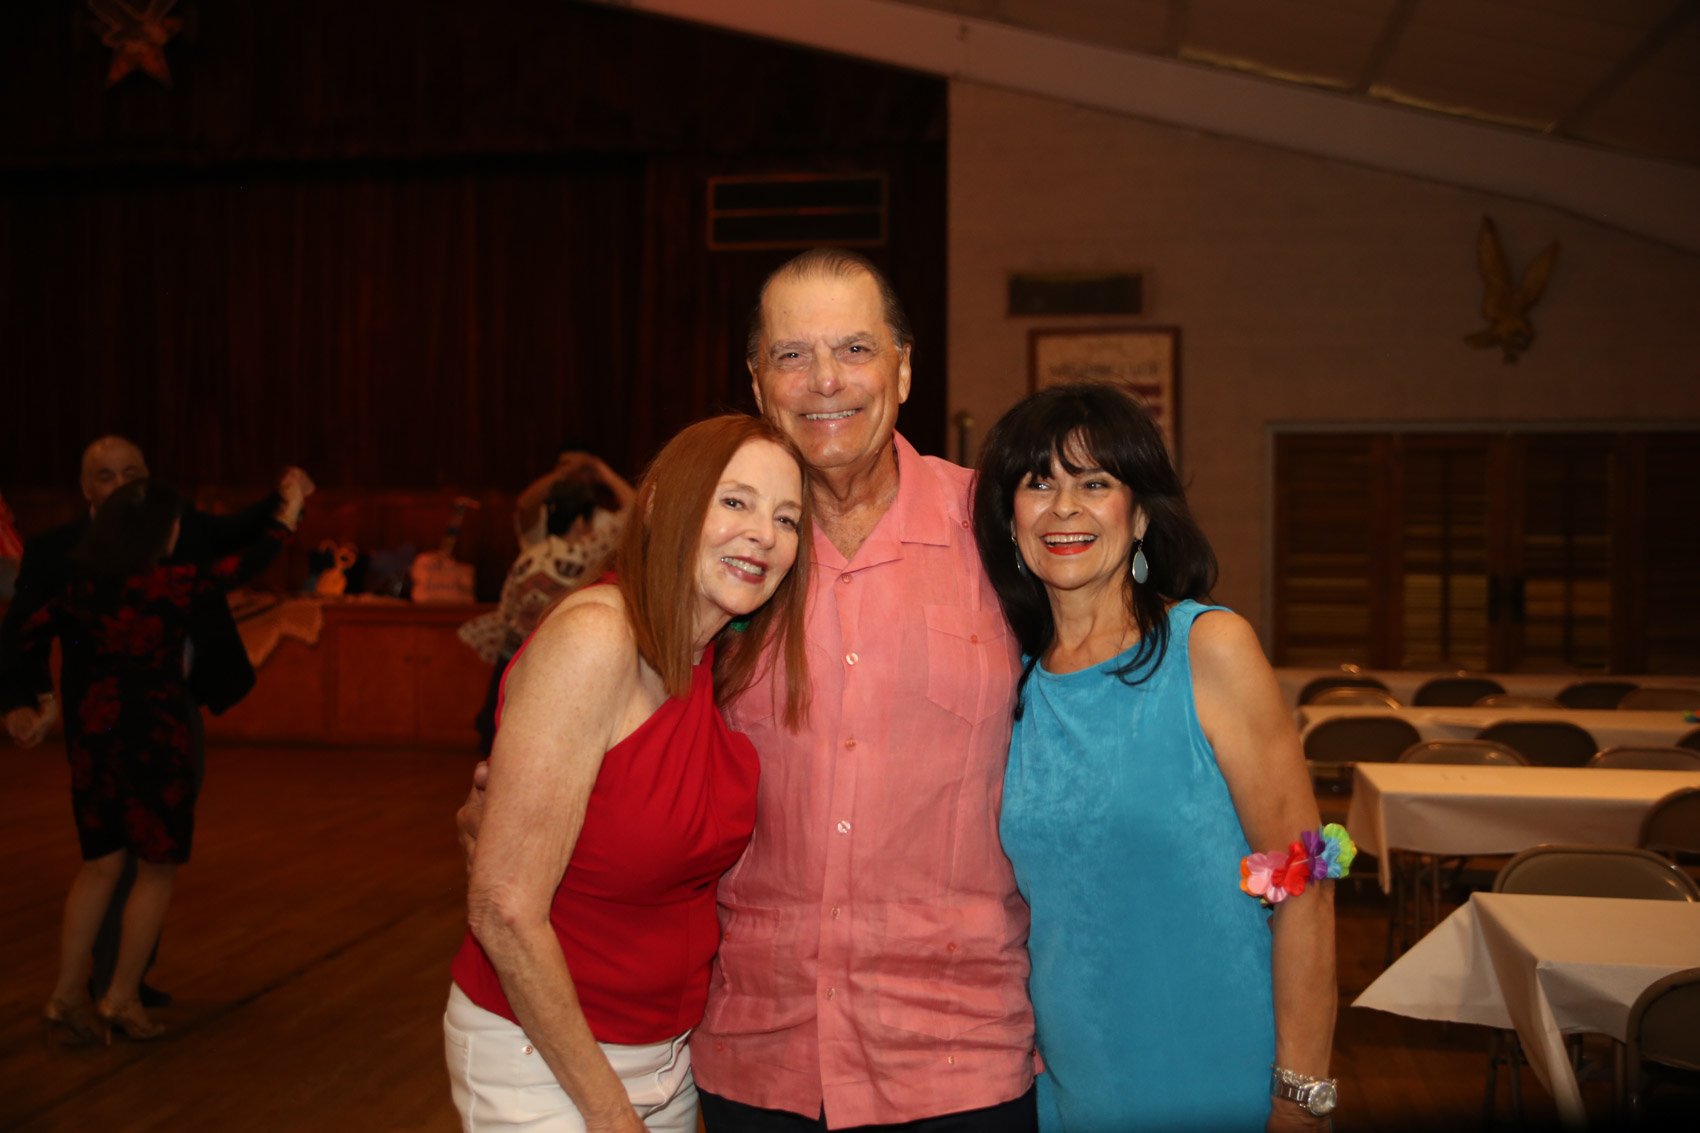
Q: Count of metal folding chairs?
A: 14